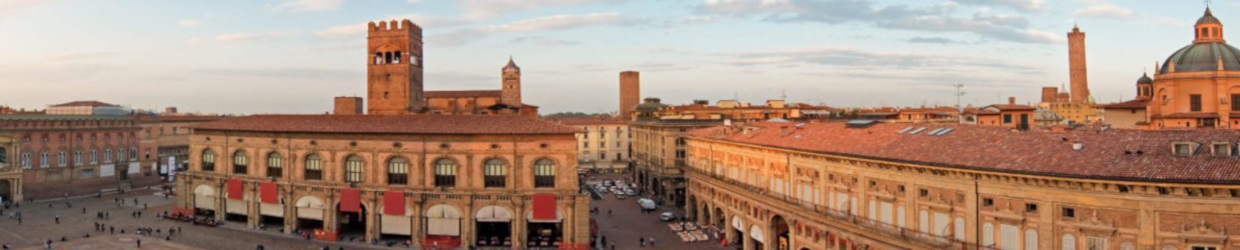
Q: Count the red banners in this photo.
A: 5